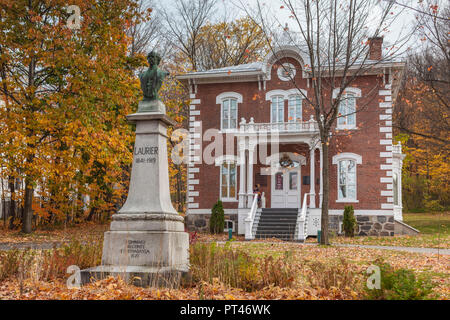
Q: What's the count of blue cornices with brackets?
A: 0